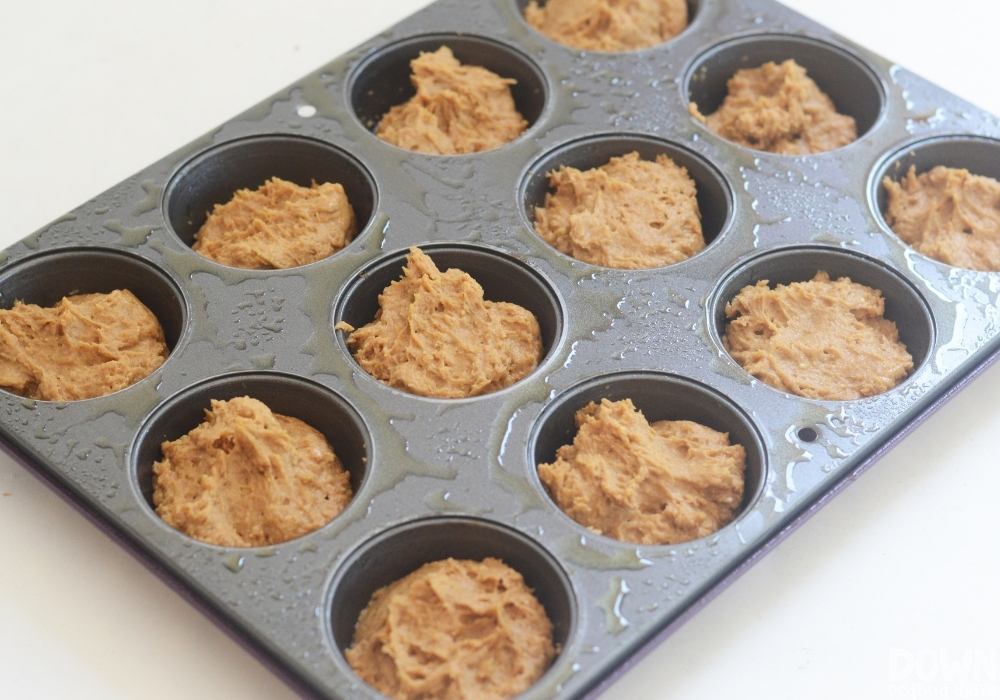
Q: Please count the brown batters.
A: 12